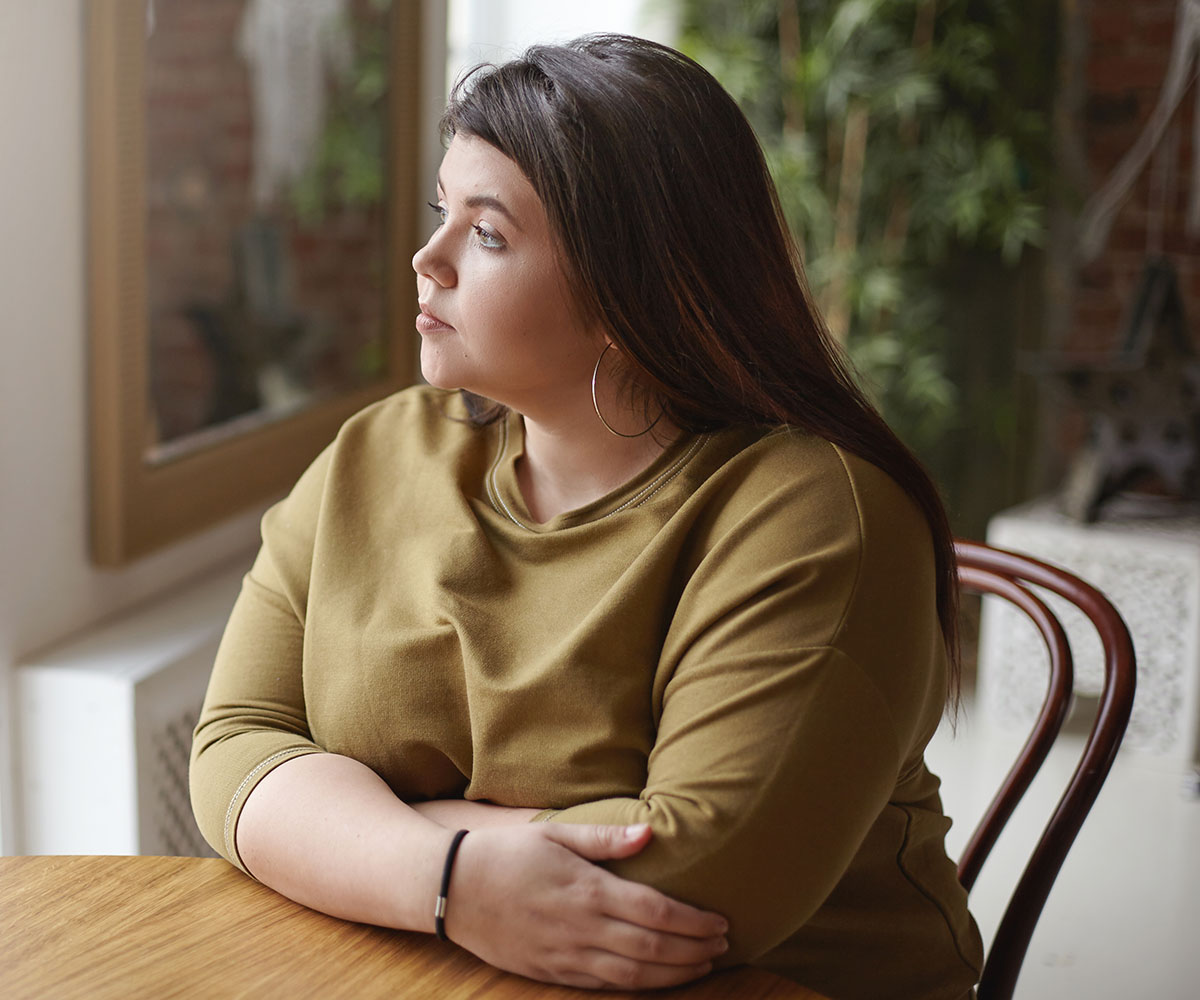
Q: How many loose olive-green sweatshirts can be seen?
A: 1